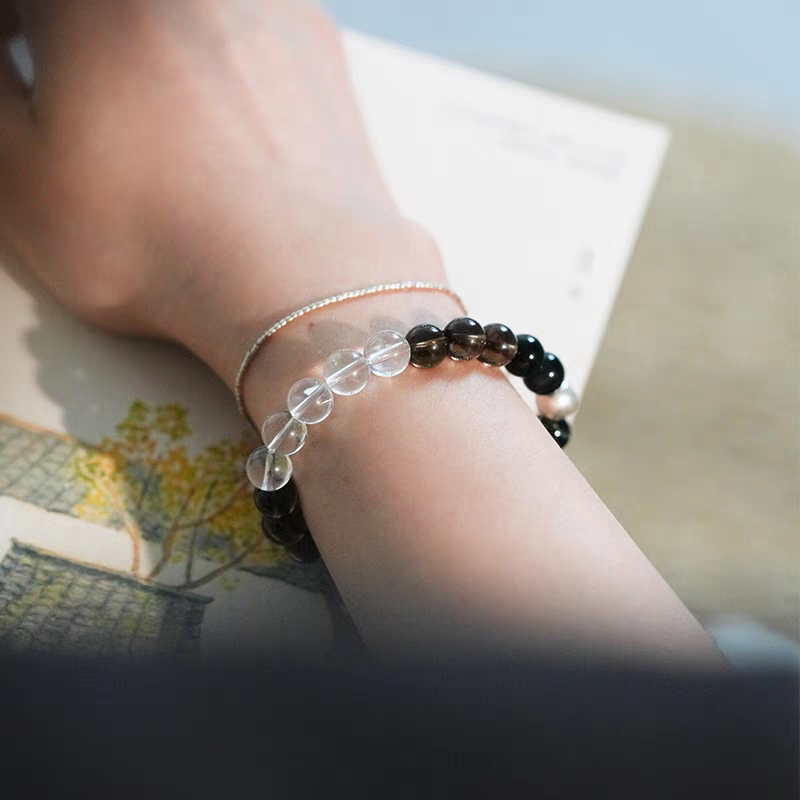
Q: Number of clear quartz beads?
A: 5